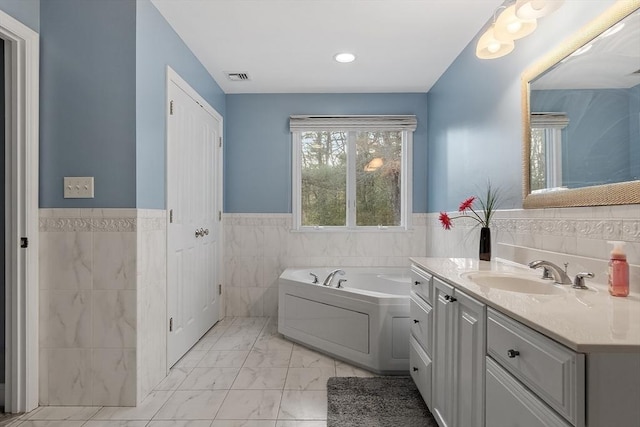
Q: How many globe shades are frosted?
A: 3